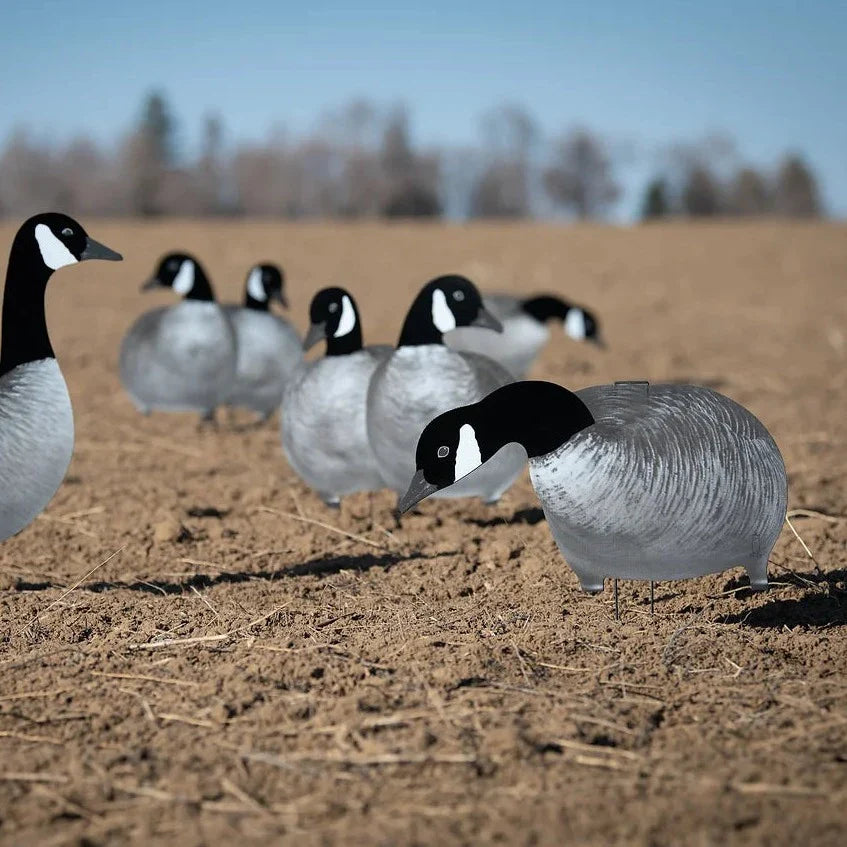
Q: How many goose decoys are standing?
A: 7